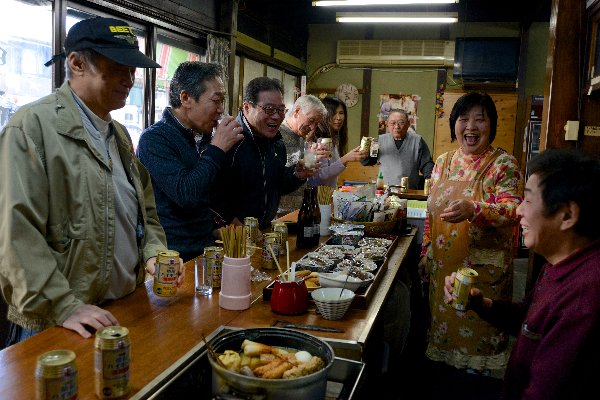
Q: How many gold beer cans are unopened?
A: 1